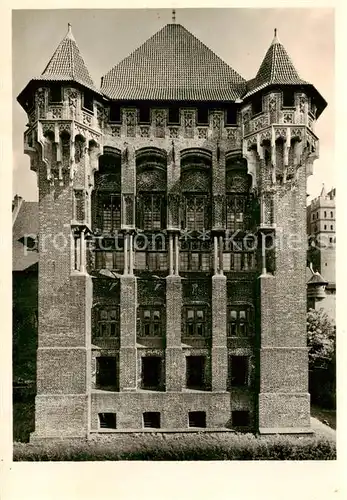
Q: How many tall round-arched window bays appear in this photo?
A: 4